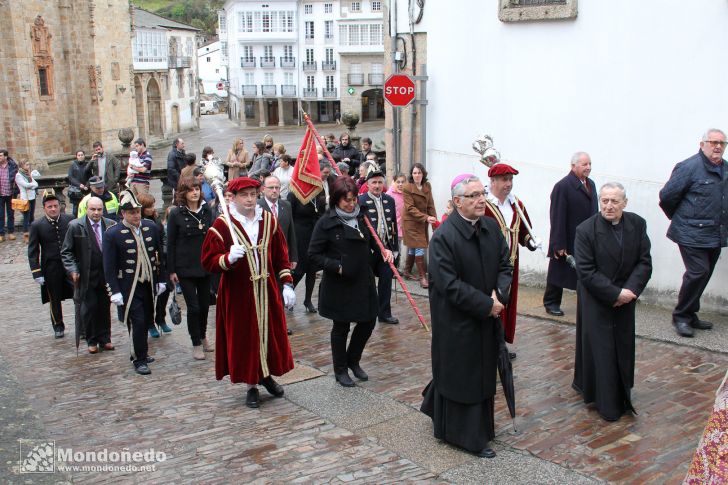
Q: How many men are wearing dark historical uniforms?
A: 3